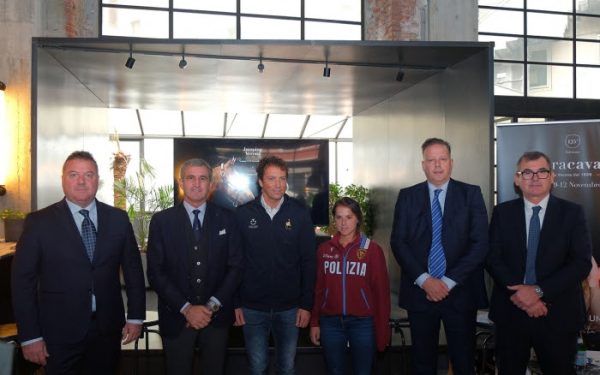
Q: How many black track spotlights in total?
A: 5